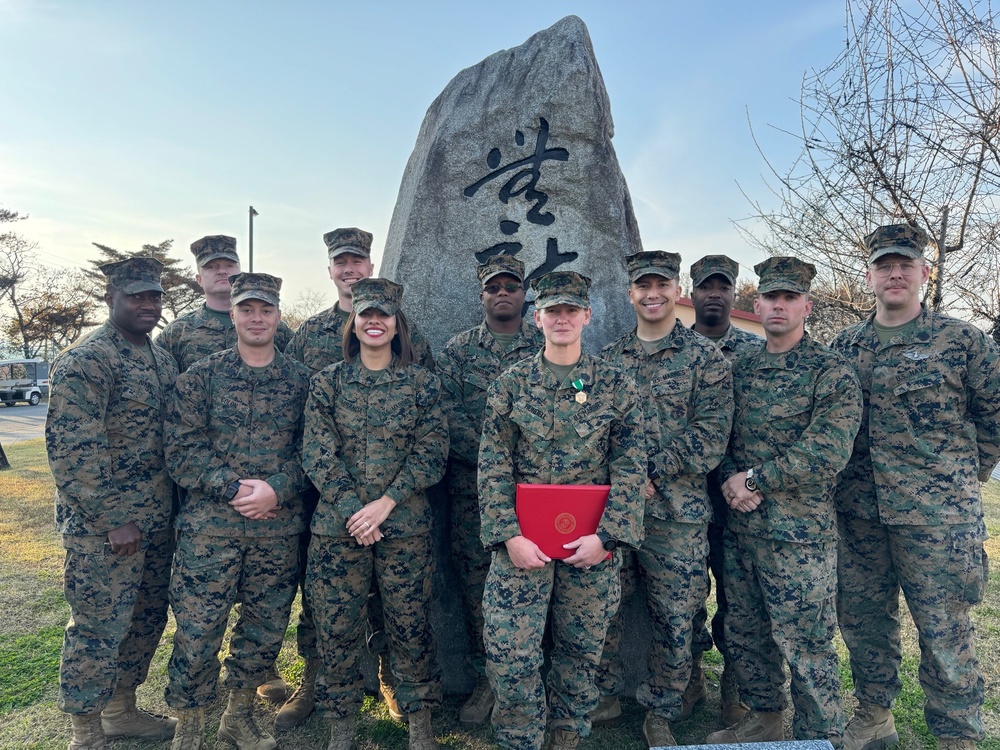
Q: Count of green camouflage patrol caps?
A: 11